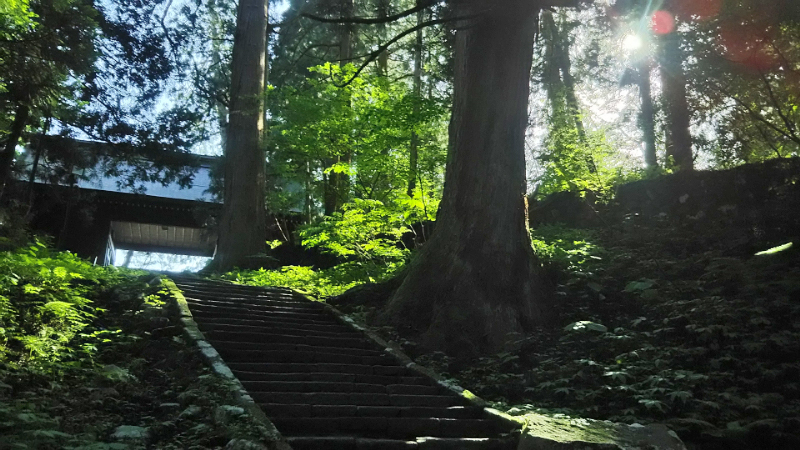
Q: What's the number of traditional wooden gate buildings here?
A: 1